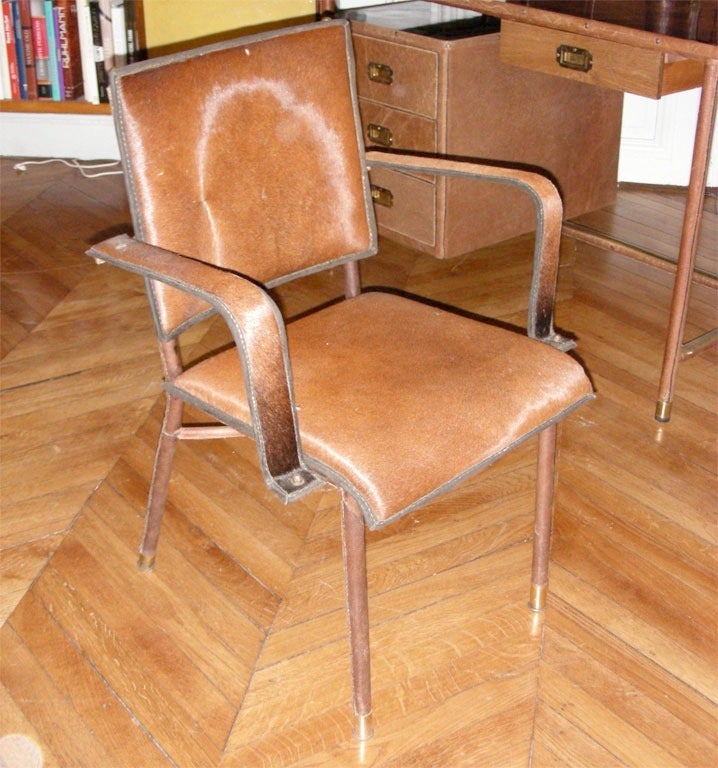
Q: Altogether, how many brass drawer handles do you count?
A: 4